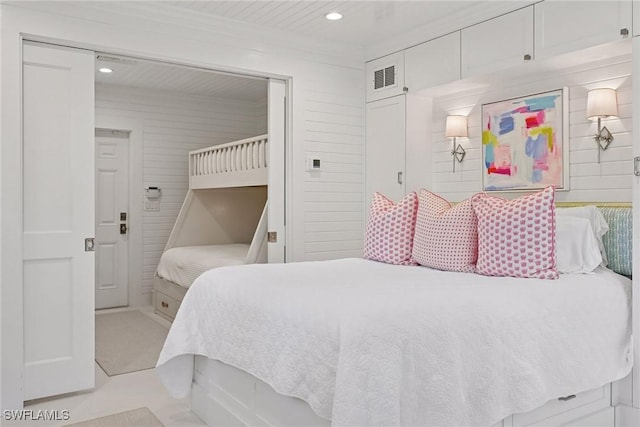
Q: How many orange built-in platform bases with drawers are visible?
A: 0